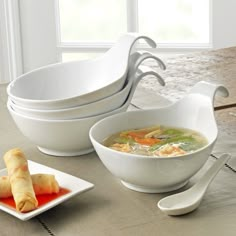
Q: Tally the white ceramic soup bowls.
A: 4